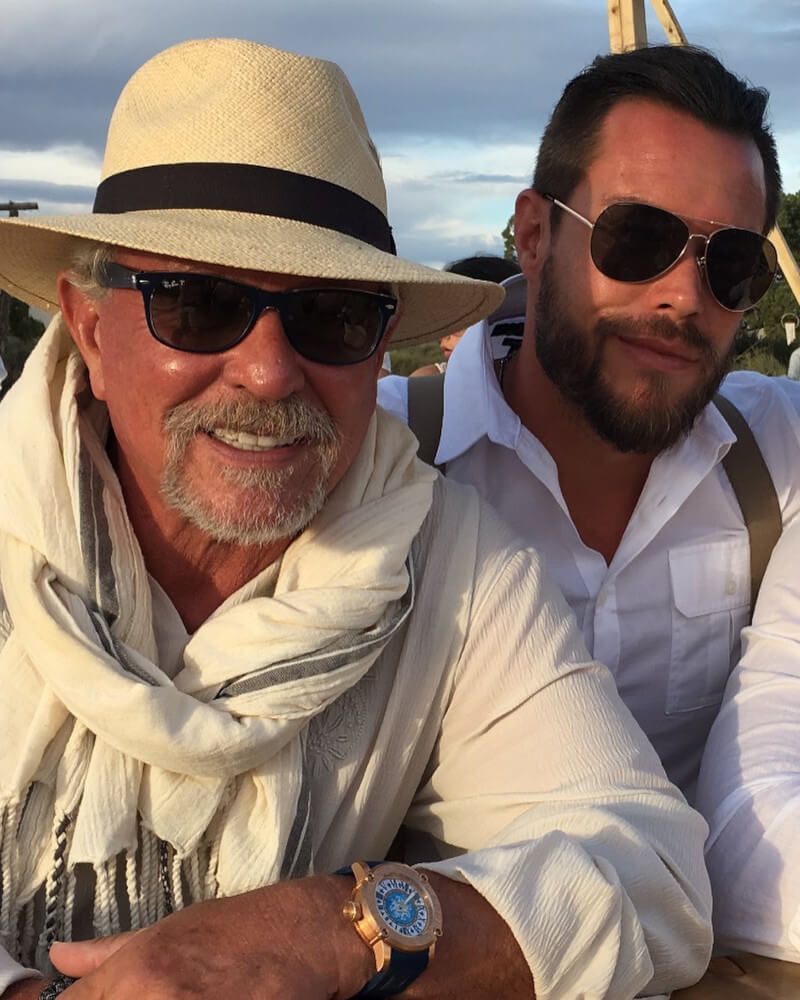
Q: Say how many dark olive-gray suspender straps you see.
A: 2